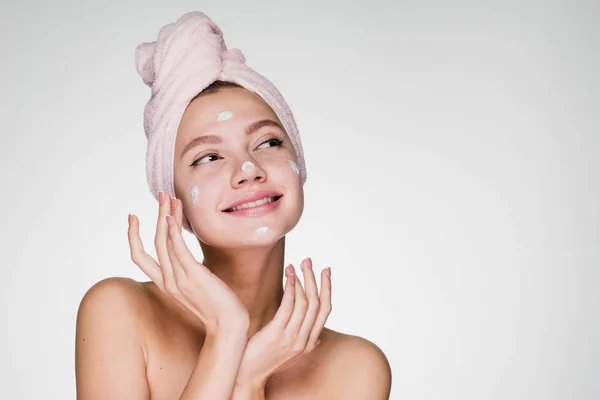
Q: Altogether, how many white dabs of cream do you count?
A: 5